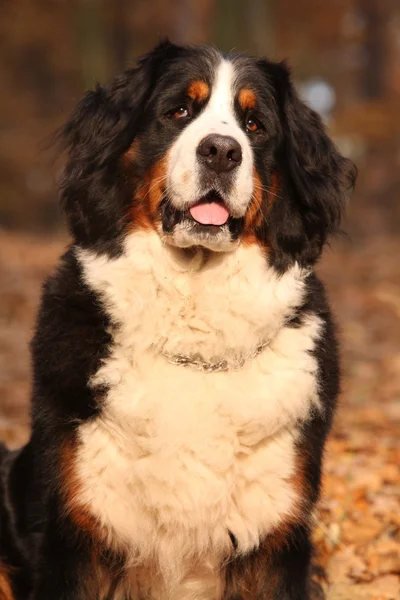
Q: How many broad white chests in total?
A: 1